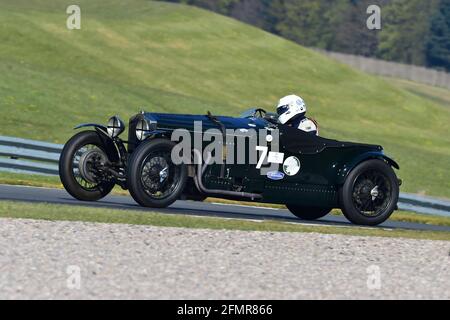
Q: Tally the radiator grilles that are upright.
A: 1